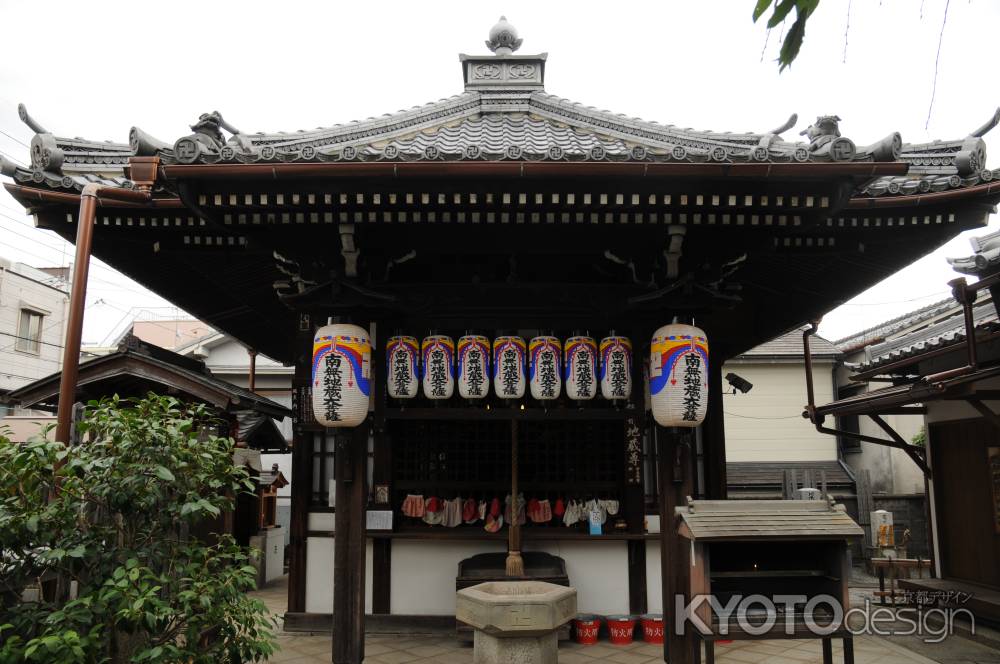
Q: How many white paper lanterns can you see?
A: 9